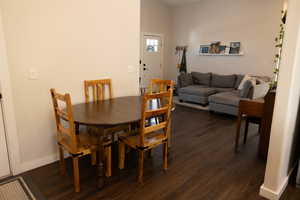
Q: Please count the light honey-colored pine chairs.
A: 4